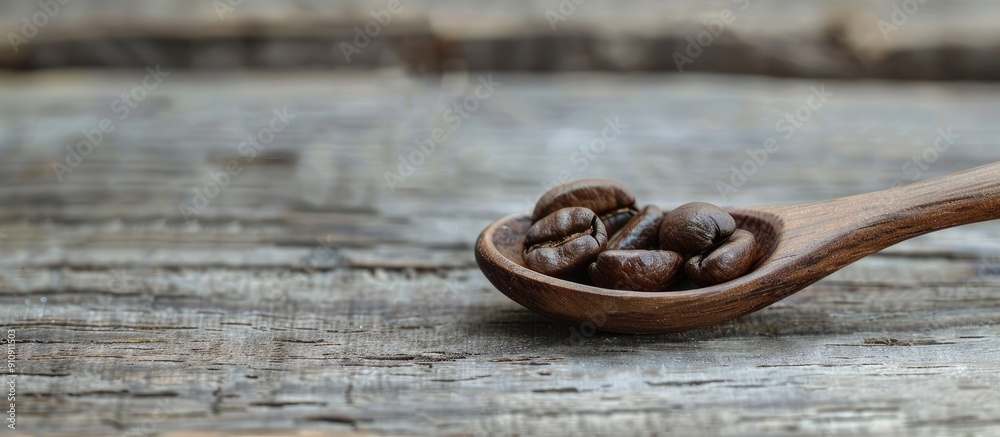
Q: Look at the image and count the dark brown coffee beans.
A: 6